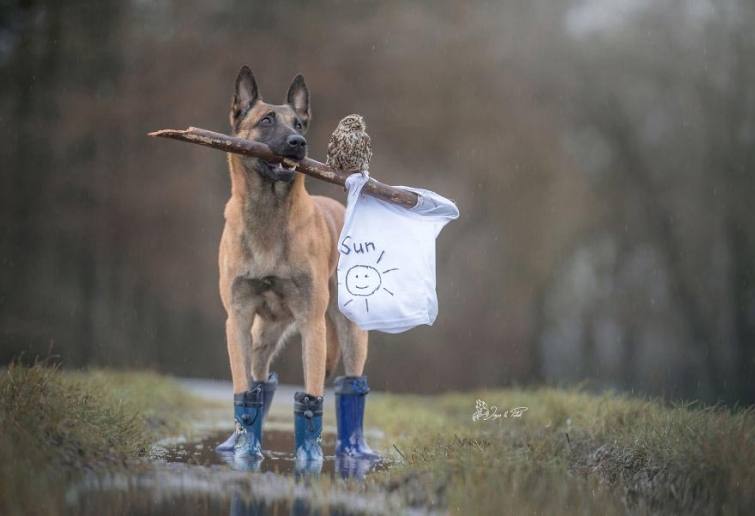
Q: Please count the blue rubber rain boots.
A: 4